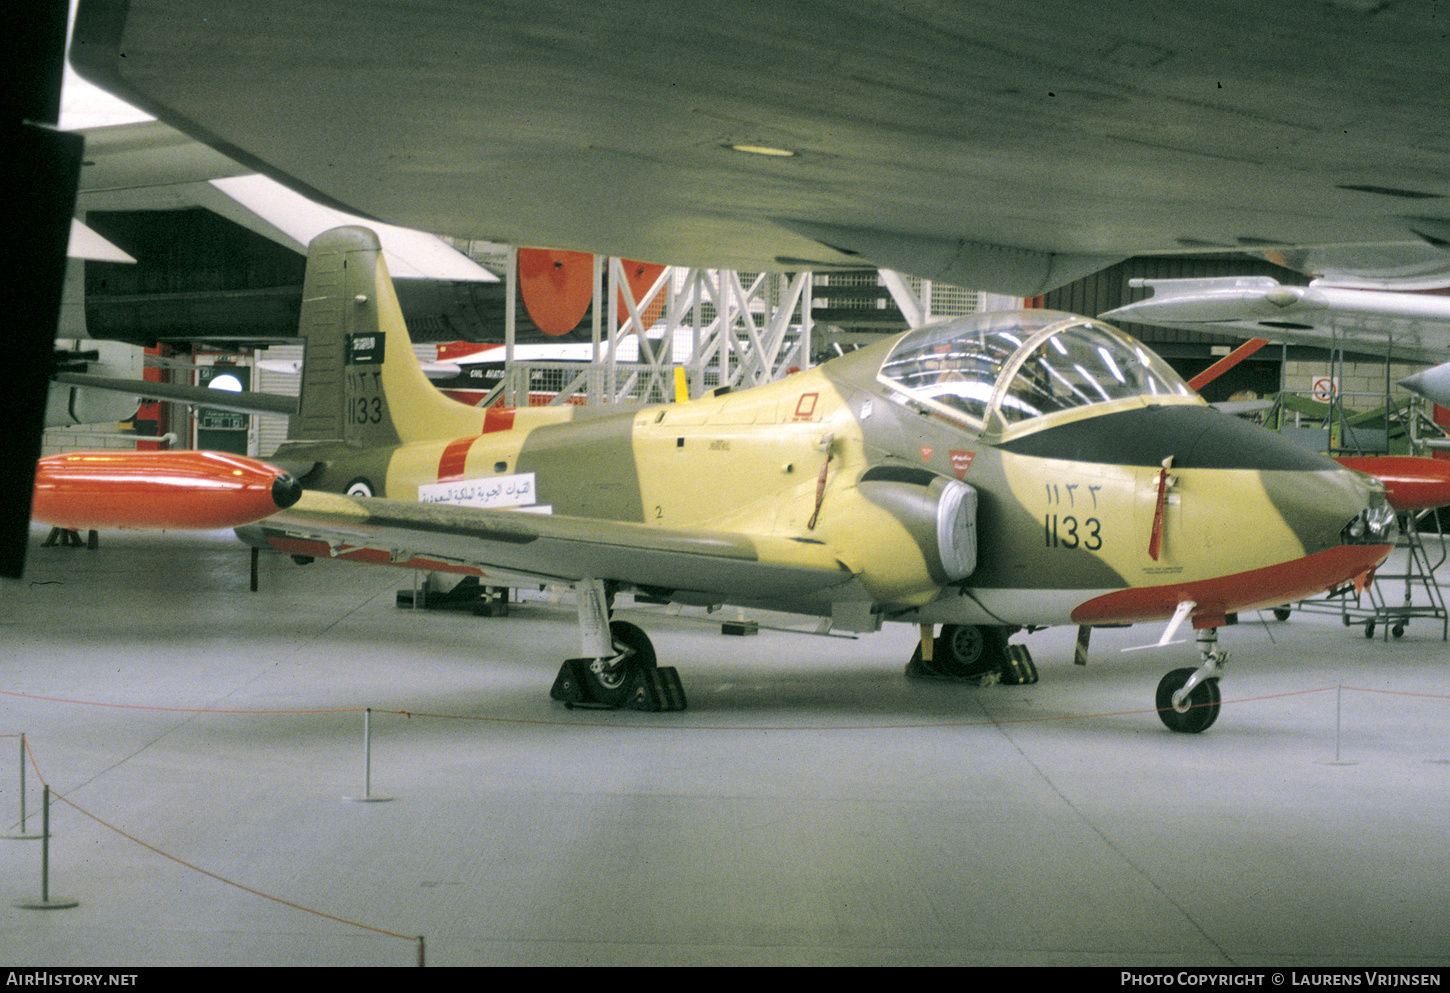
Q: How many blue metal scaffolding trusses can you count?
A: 0